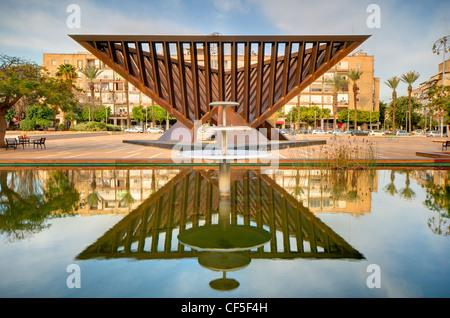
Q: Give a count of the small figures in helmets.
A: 0